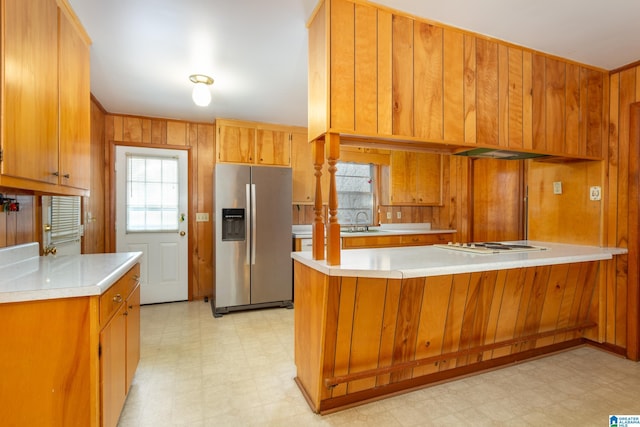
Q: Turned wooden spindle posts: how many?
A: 2